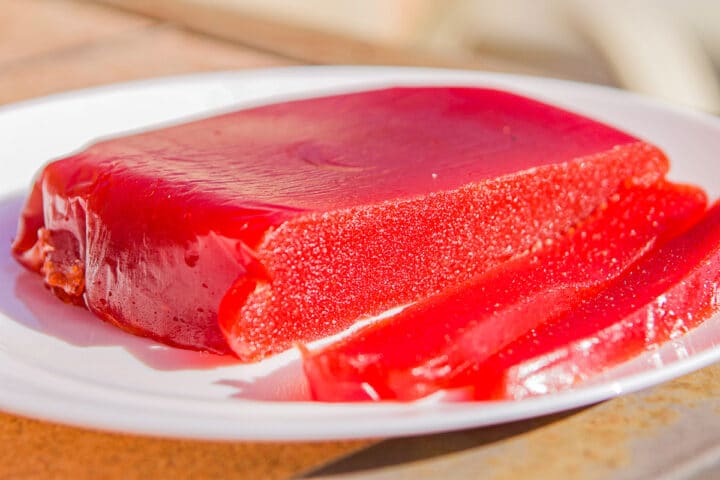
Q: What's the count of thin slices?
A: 2